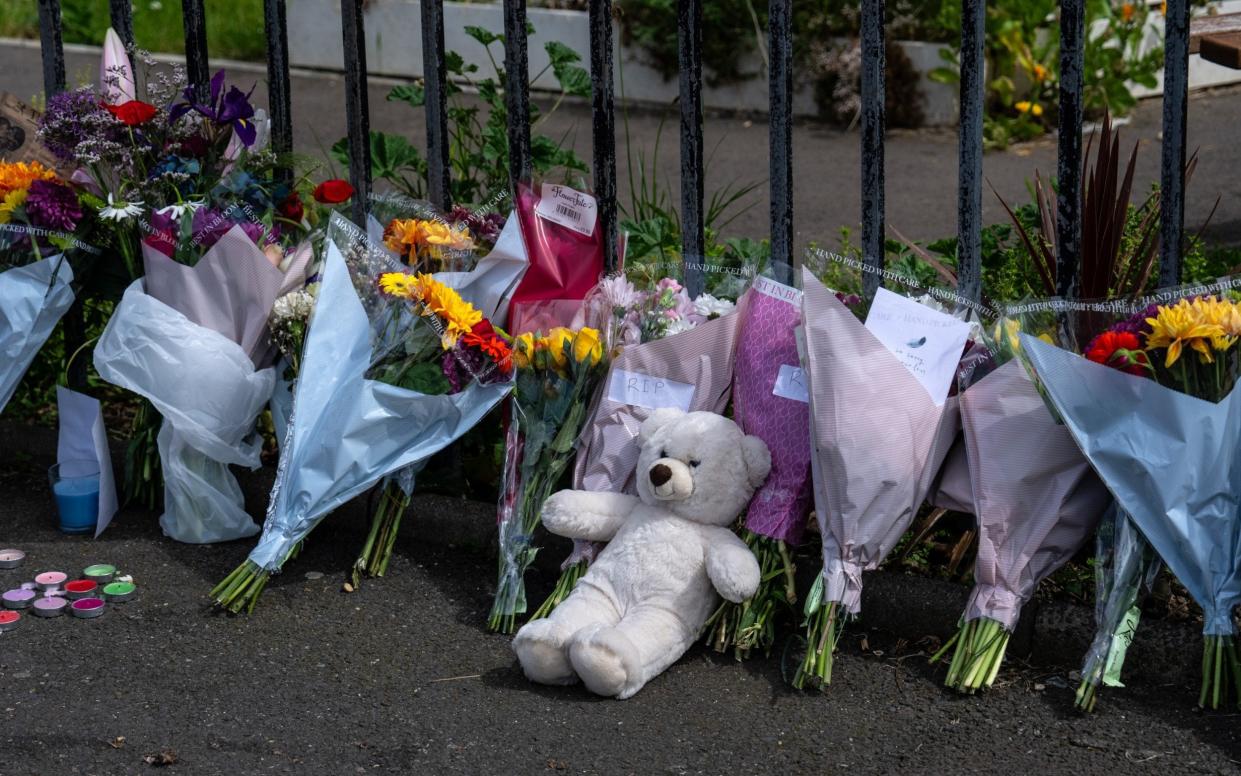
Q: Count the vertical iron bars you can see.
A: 14